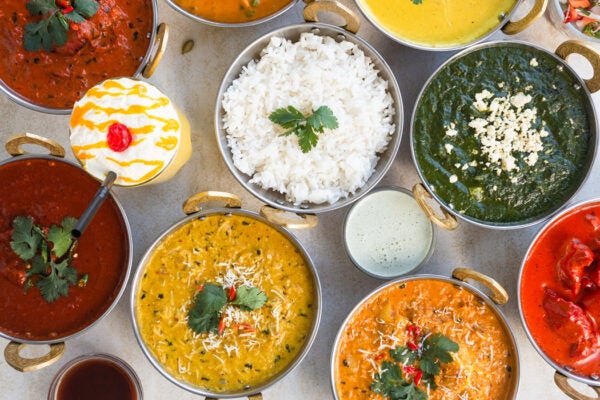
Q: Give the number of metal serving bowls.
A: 9